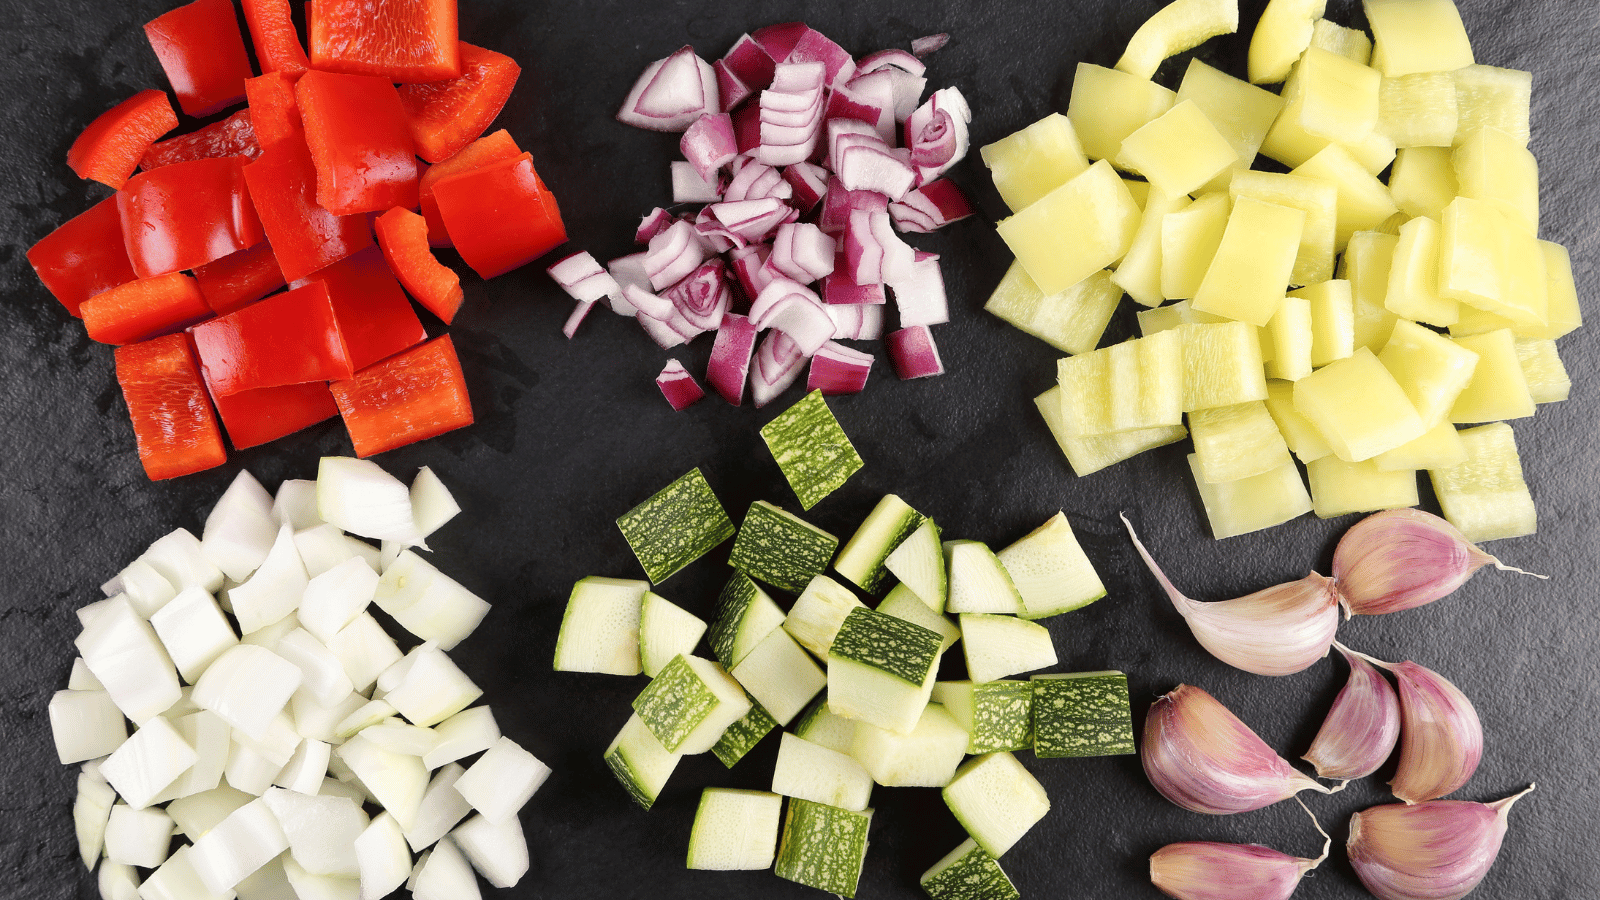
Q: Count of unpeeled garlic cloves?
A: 7